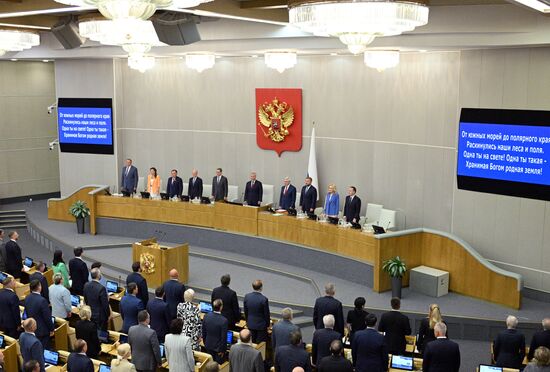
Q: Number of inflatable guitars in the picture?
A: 0